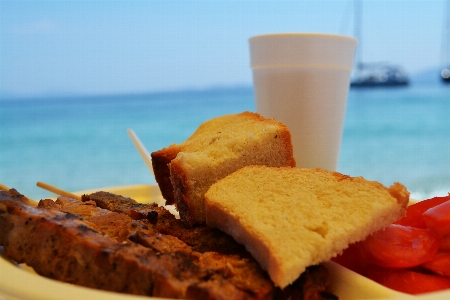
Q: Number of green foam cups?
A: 0